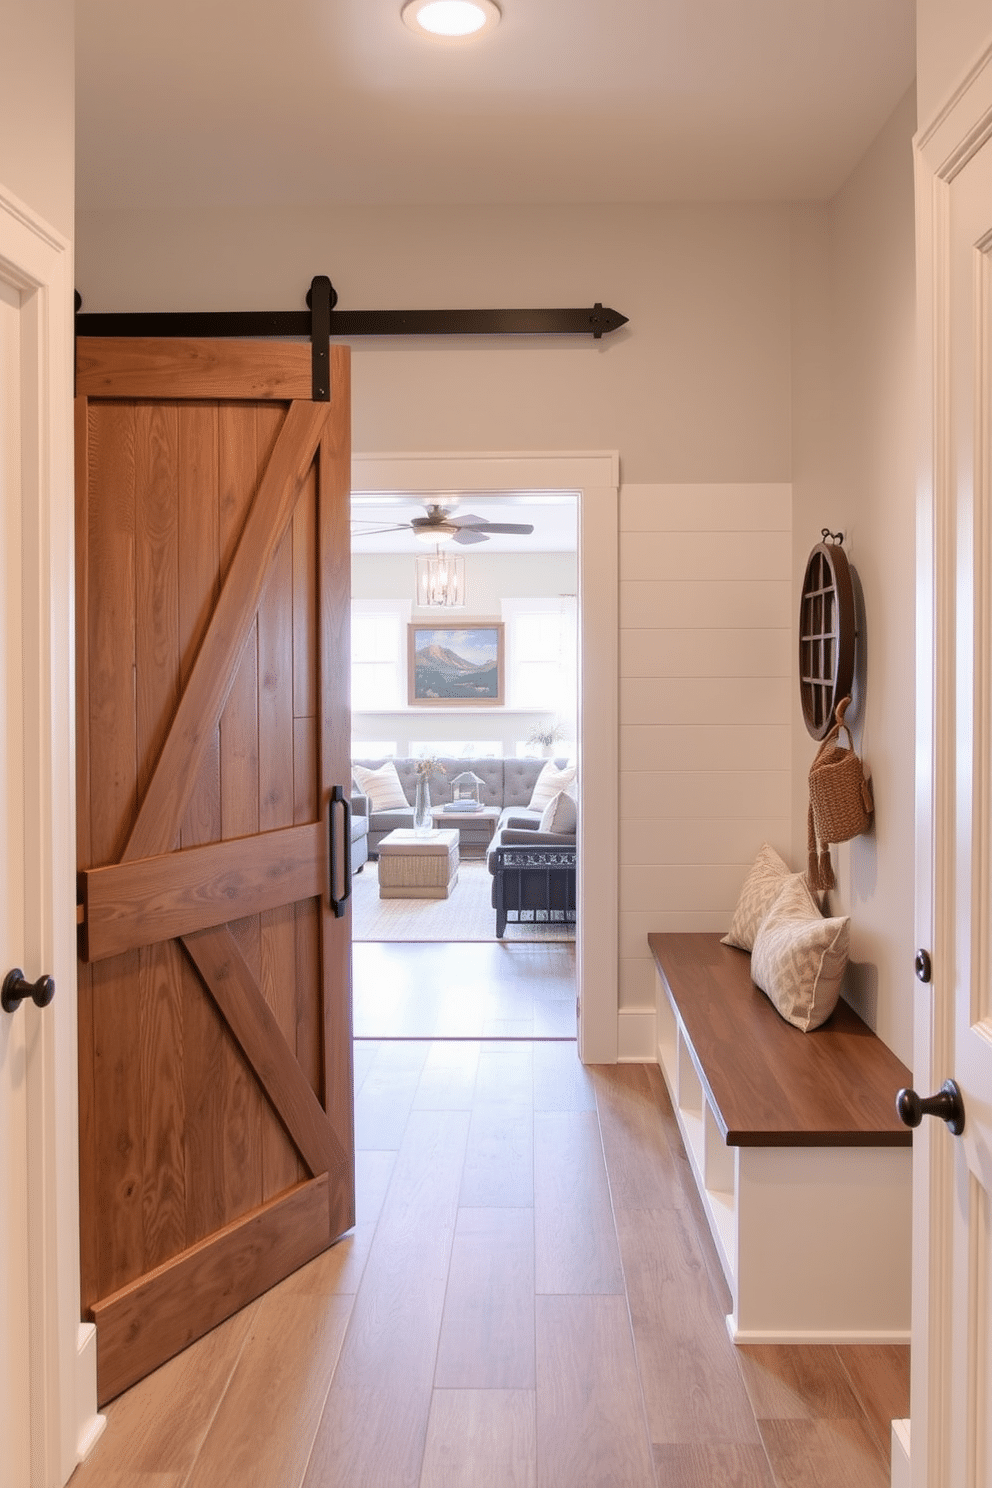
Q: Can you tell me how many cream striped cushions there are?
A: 2